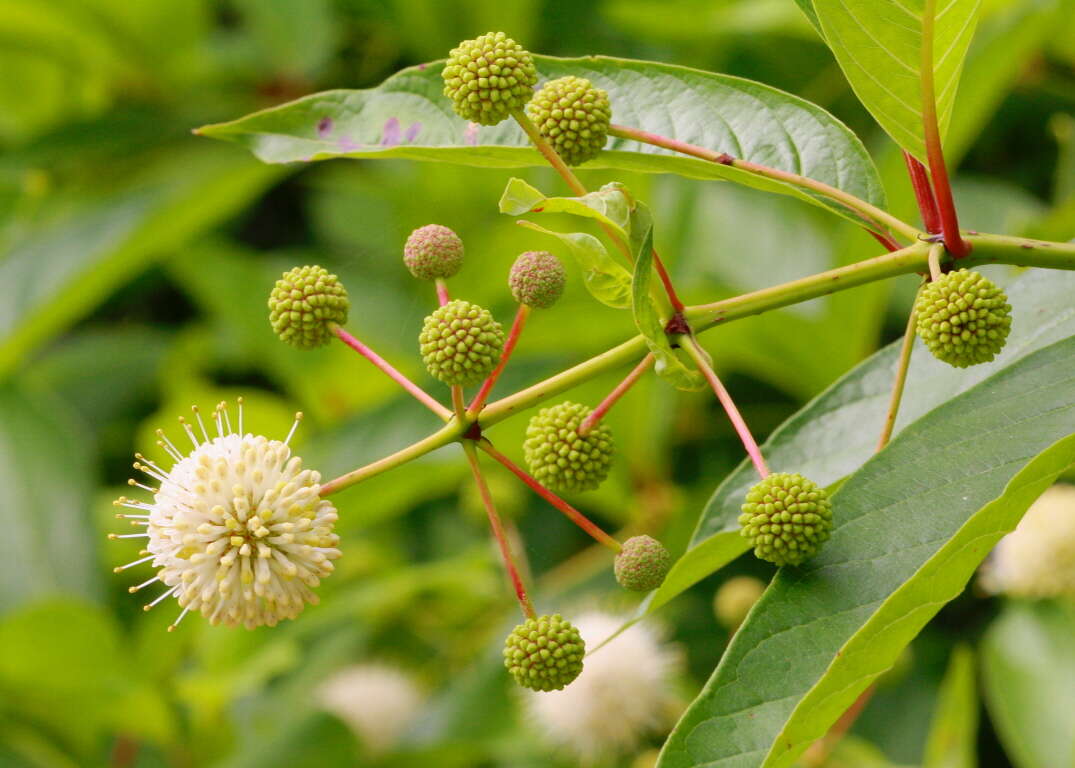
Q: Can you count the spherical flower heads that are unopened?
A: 11